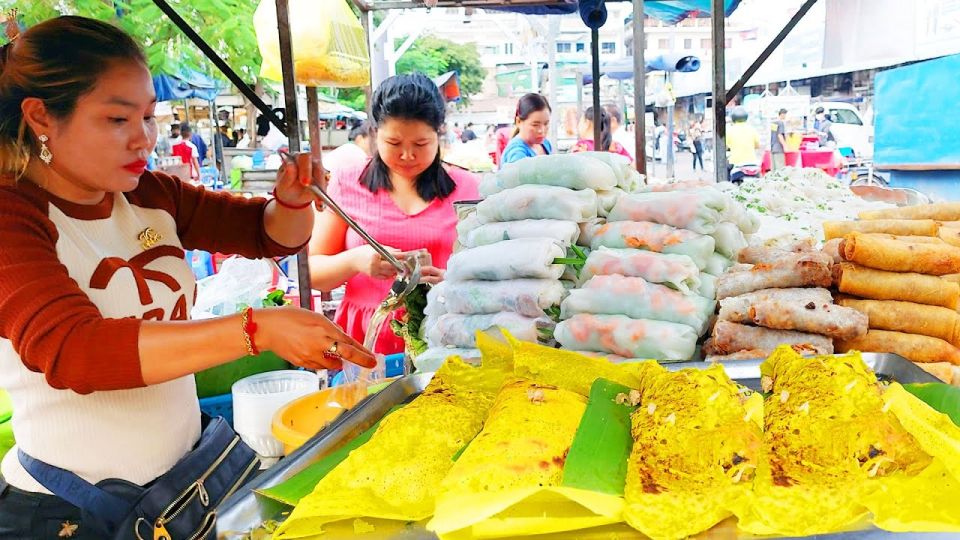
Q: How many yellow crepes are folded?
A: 4